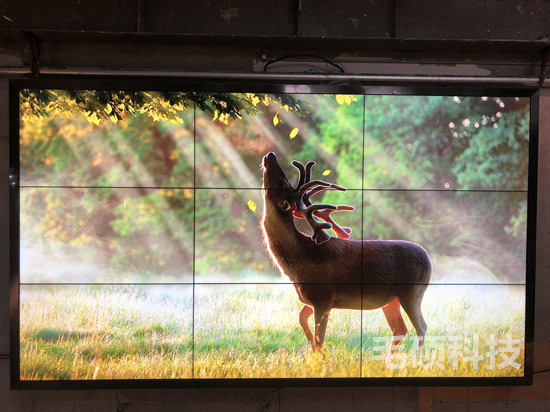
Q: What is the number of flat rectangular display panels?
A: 9